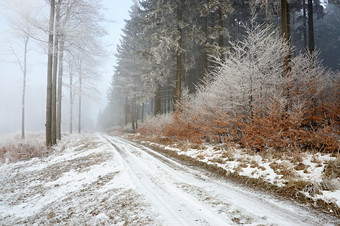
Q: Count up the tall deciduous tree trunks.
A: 6